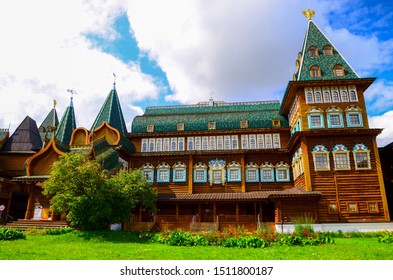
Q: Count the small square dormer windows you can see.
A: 5